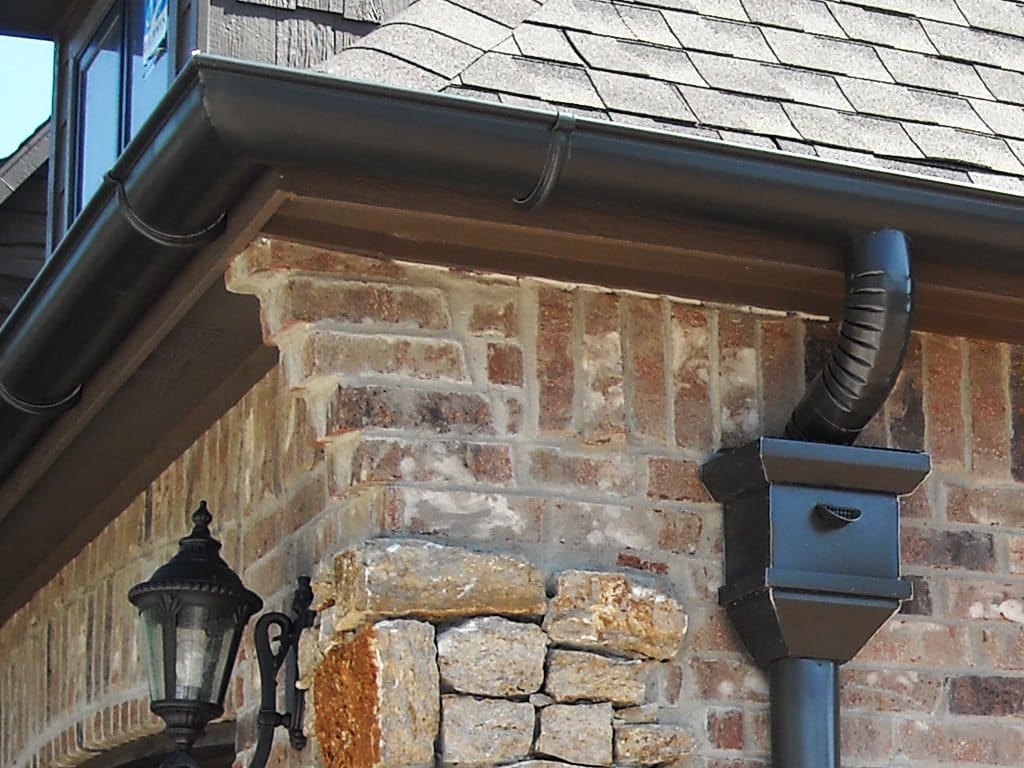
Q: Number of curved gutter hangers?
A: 3